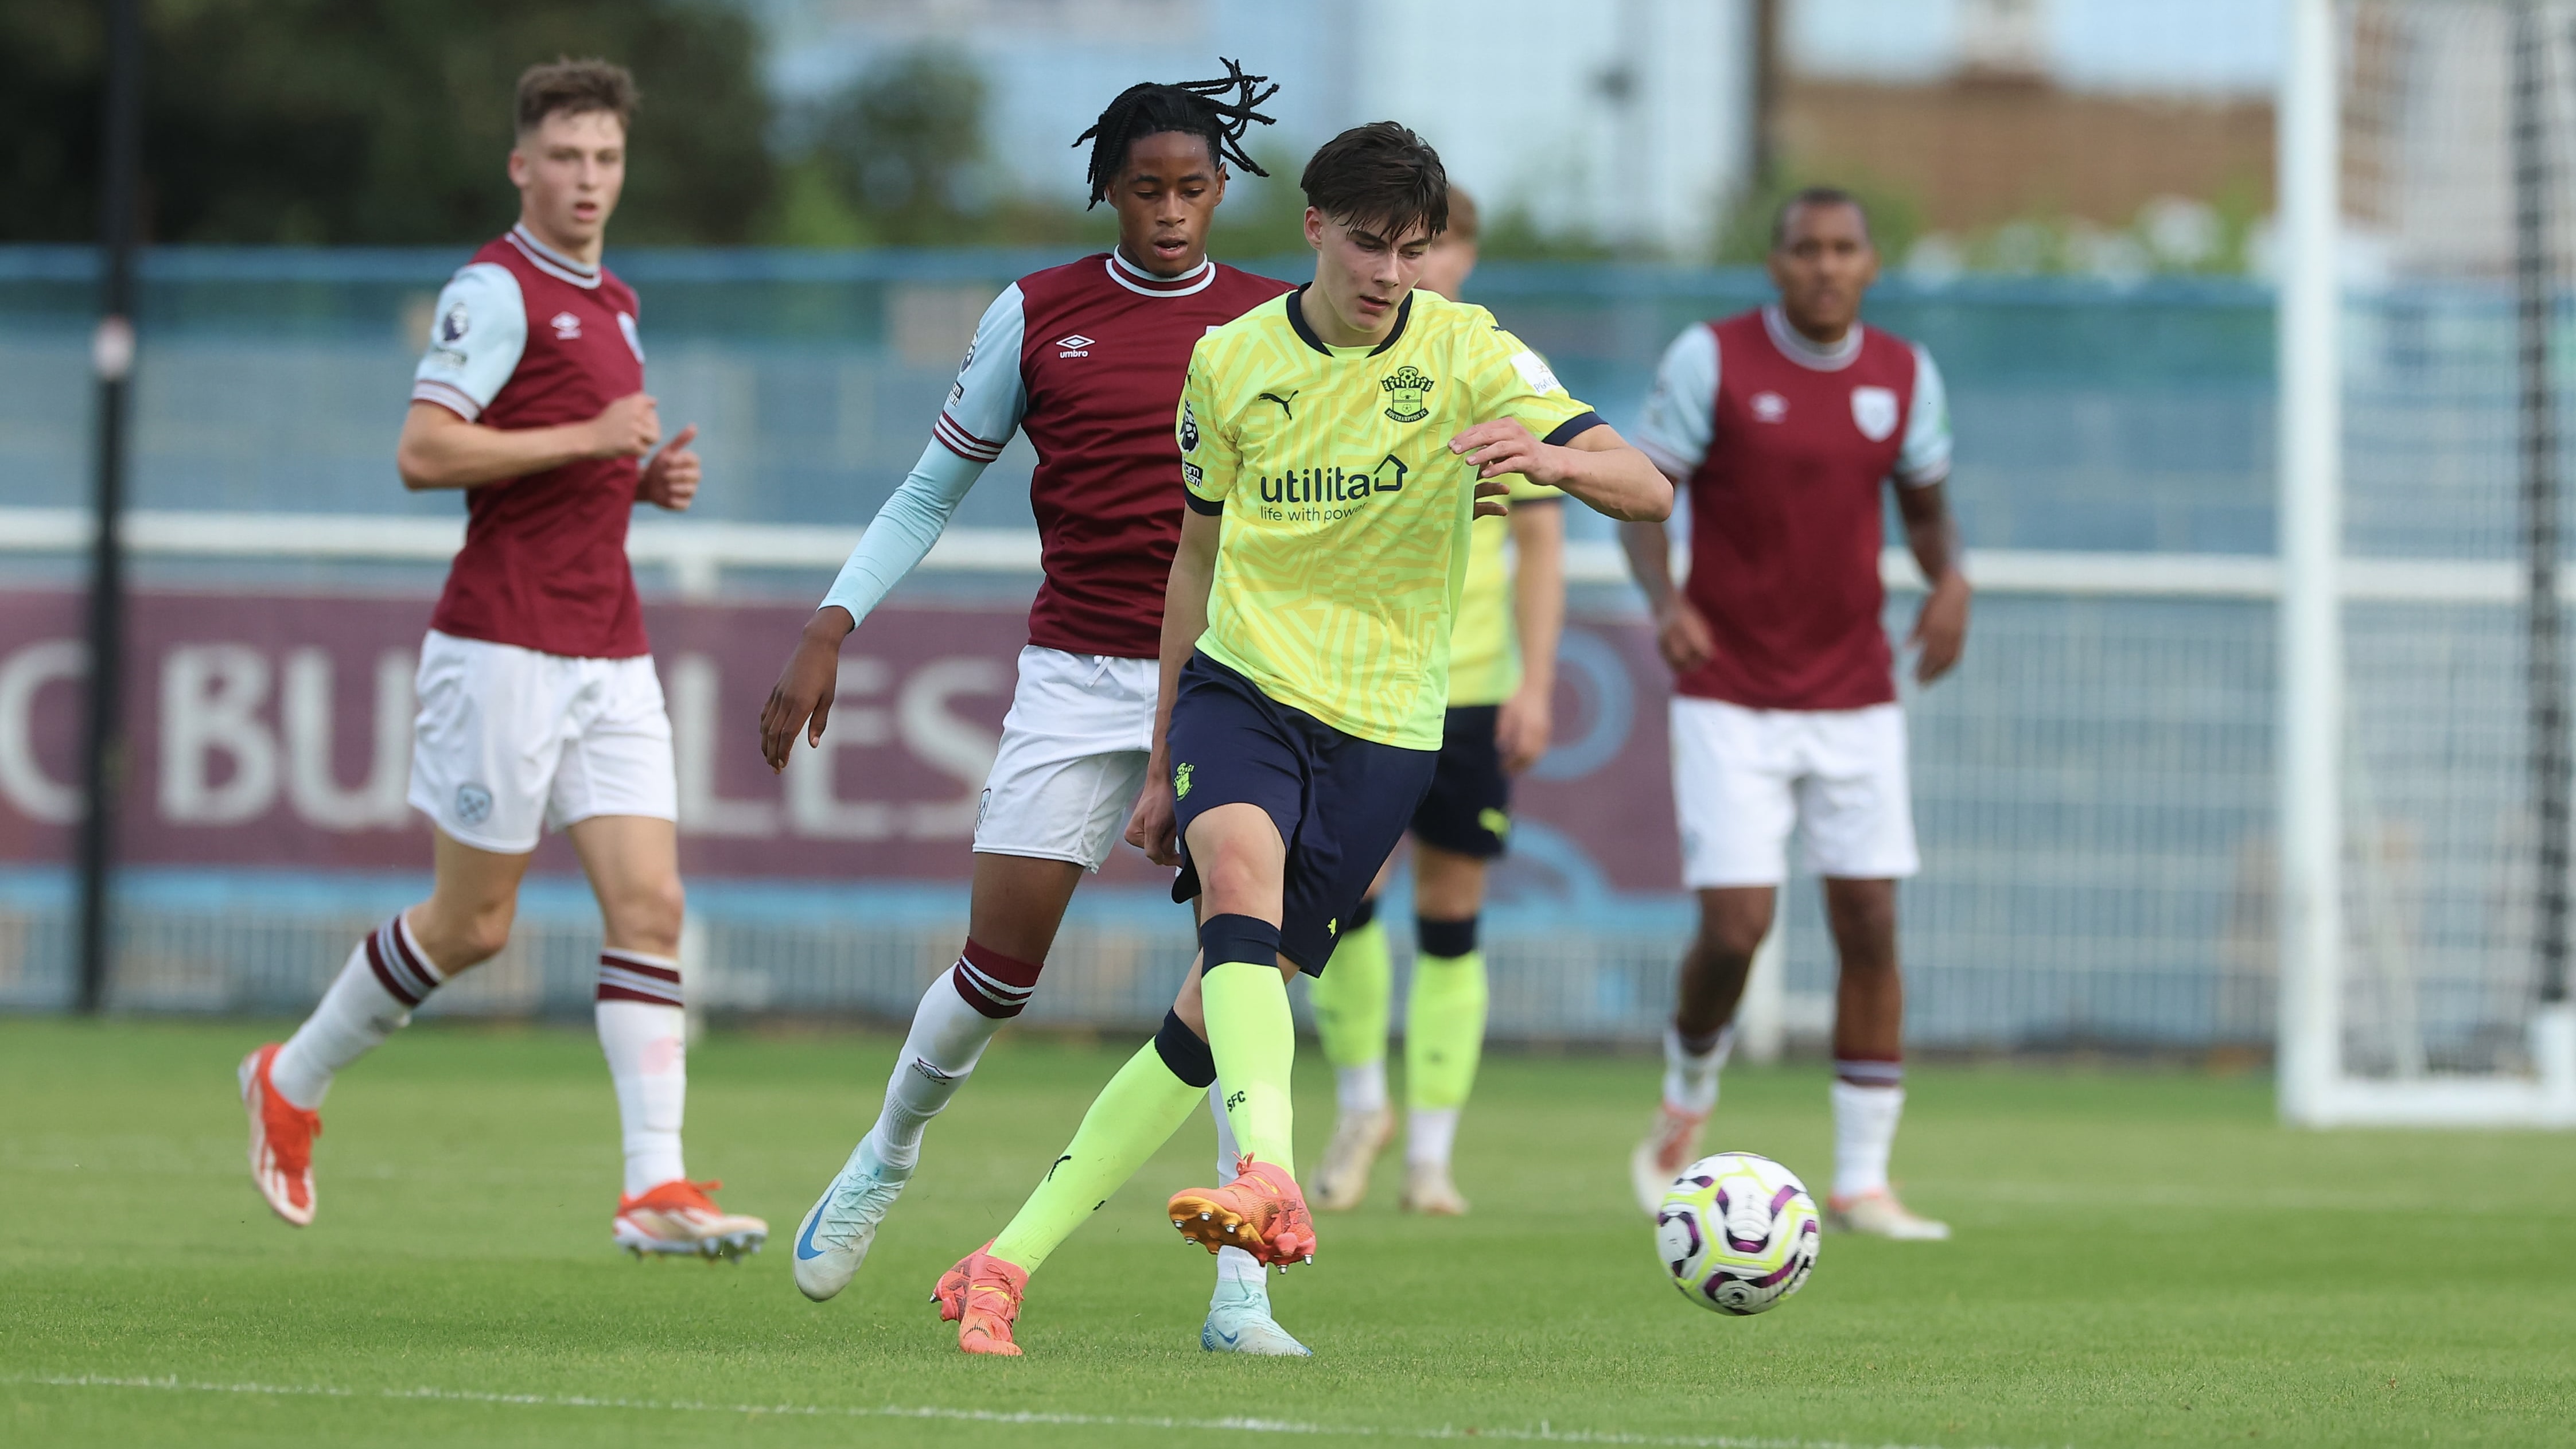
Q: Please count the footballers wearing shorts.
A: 5